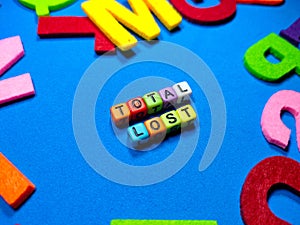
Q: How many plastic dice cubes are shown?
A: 9